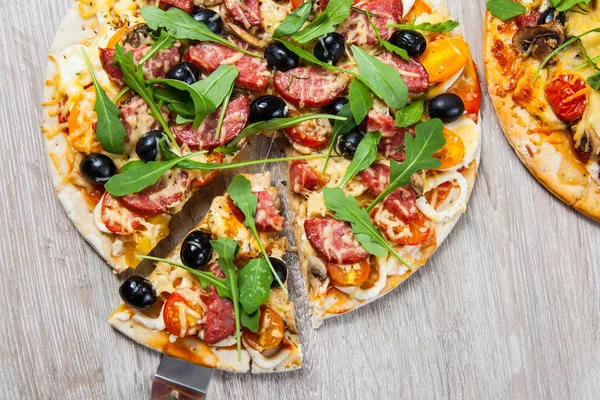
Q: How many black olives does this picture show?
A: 15